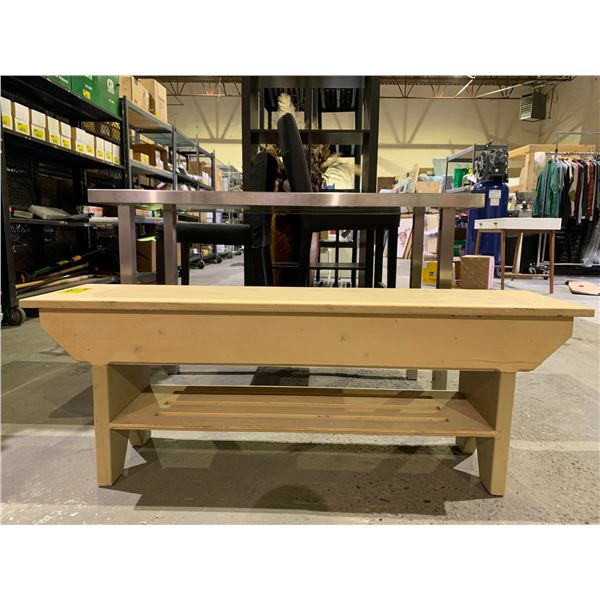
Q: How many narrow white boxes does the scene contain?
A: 10